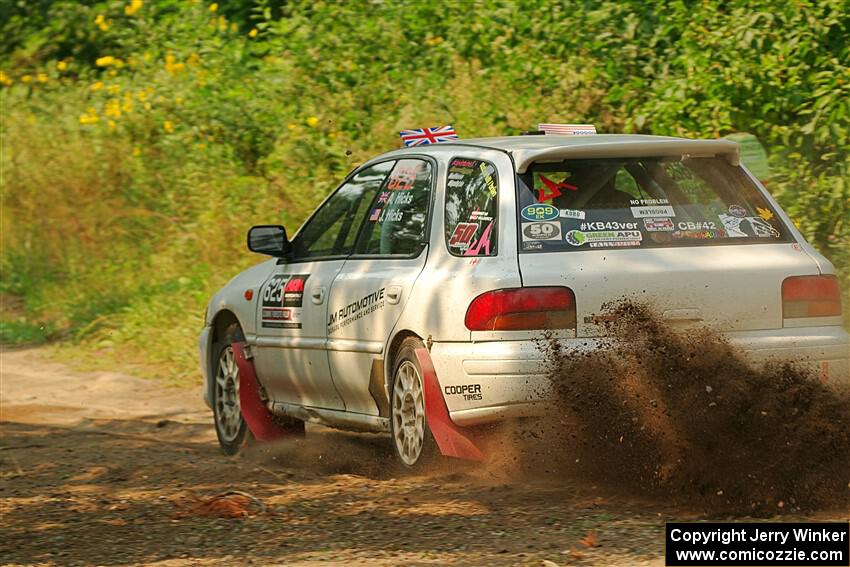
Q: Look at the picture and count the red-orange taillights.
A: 2